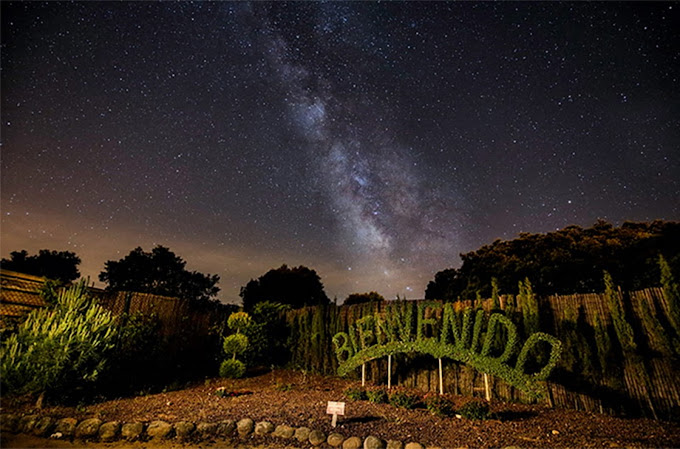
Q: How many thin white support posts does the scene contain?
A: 4